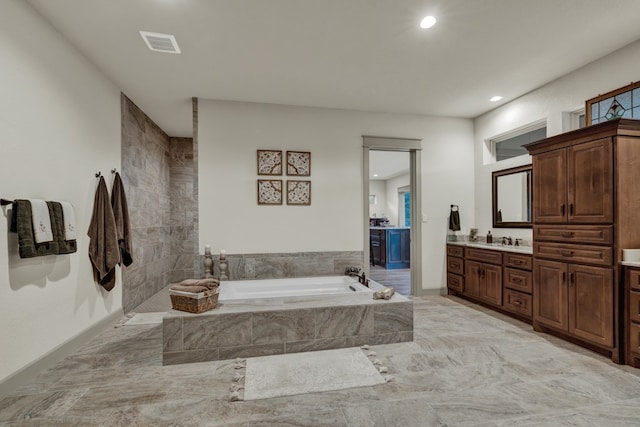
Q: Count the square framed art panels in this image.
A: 4